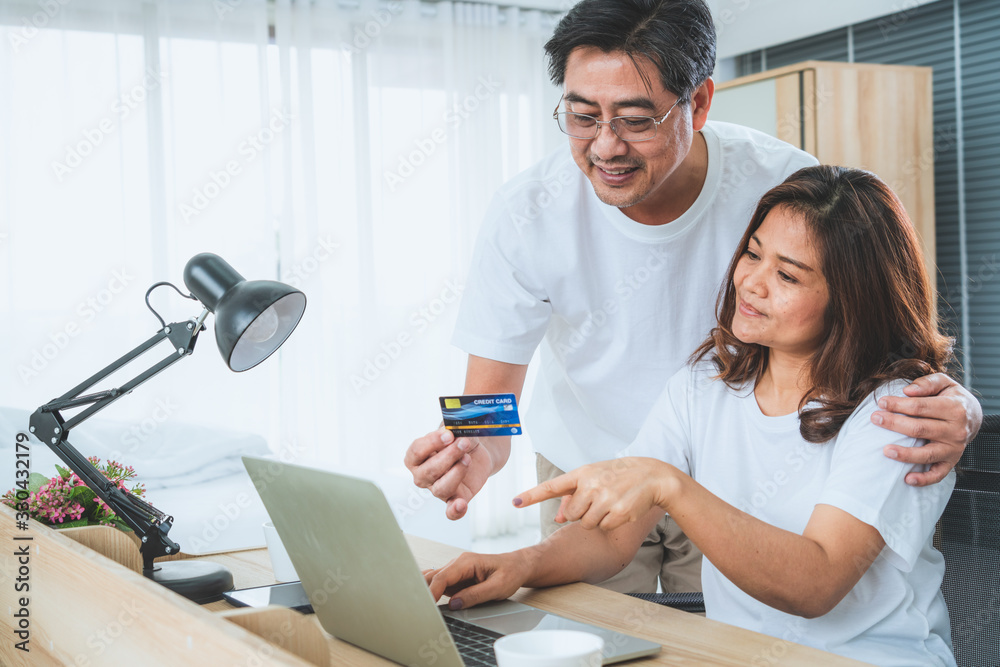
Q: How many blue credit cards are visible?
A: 1